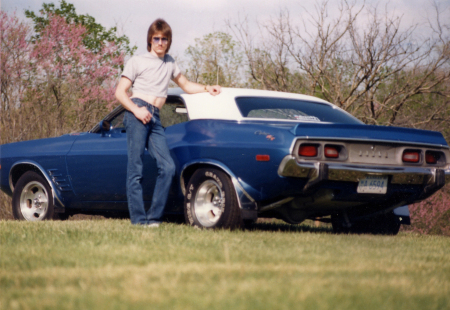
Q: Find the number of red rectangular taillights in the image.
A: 4